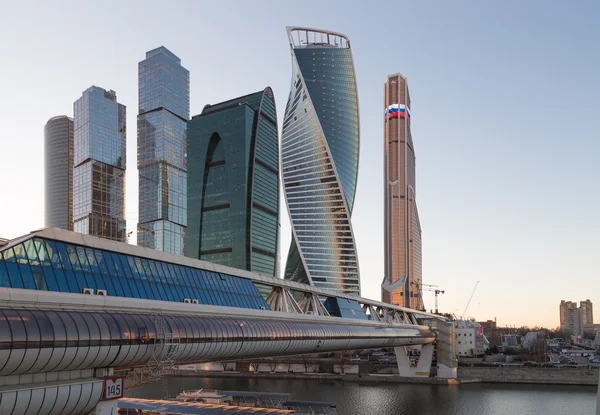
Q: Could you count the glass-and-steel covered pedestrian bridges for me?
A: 1